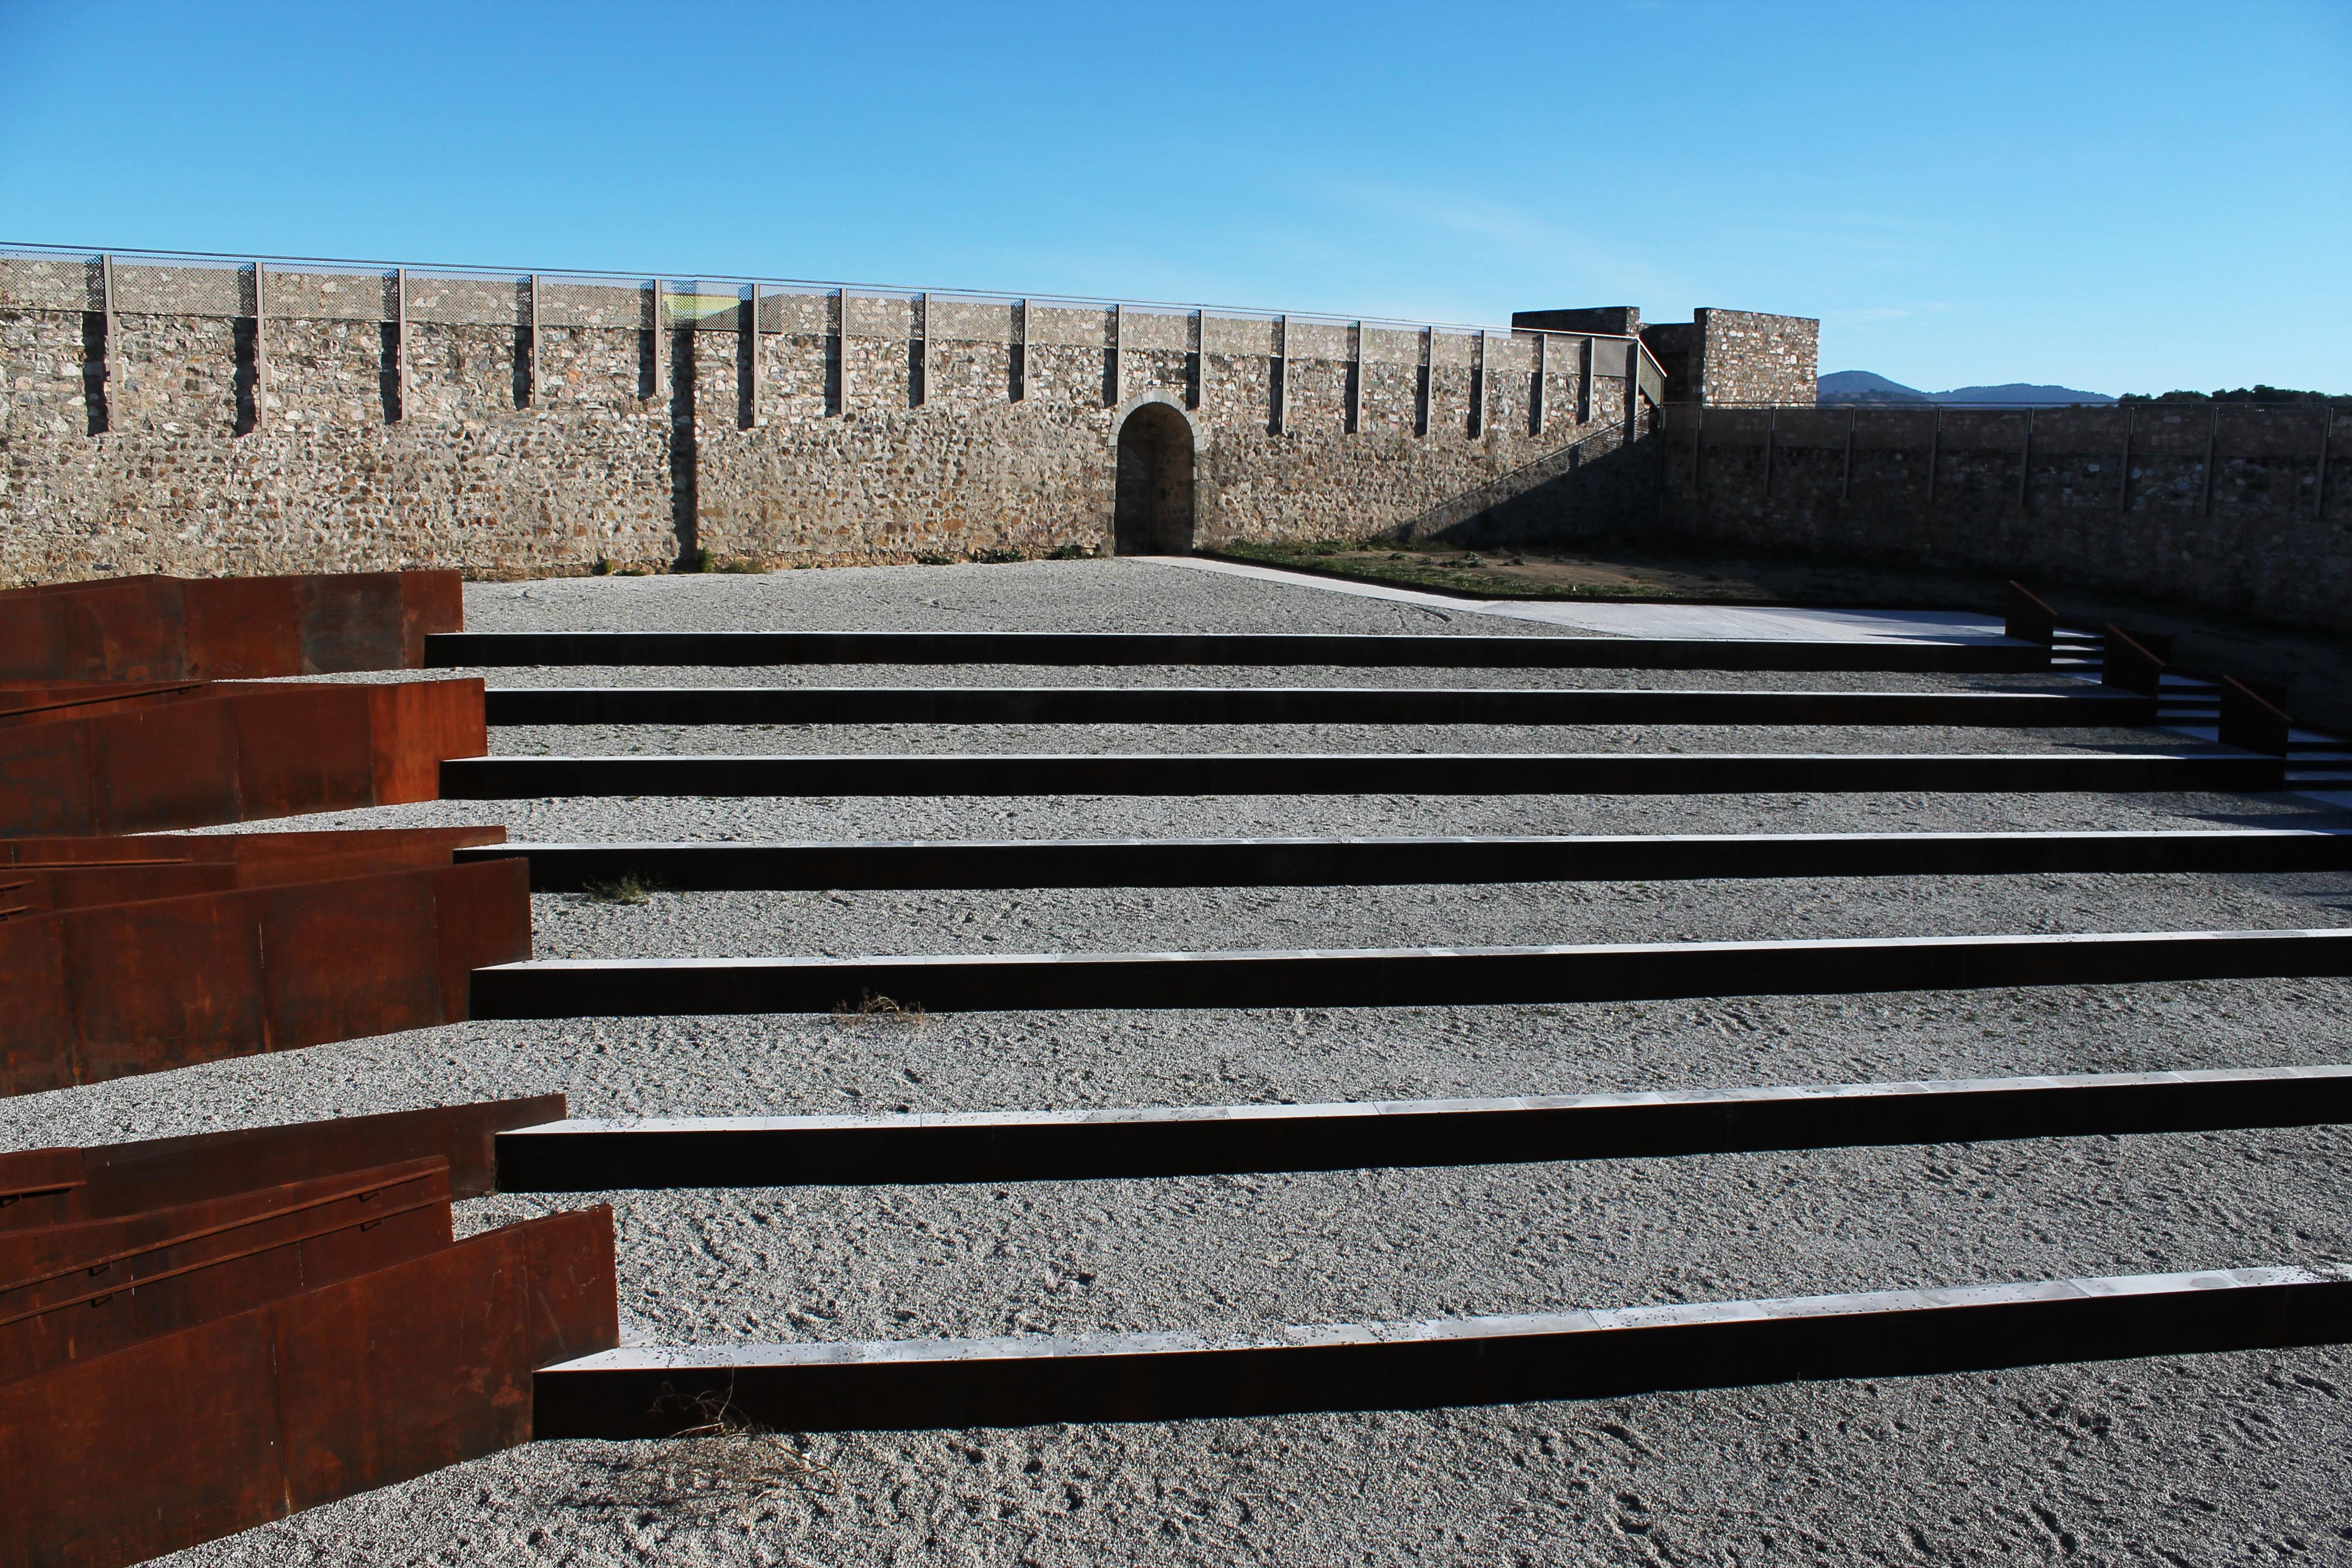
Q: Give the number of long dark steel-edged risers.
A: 7